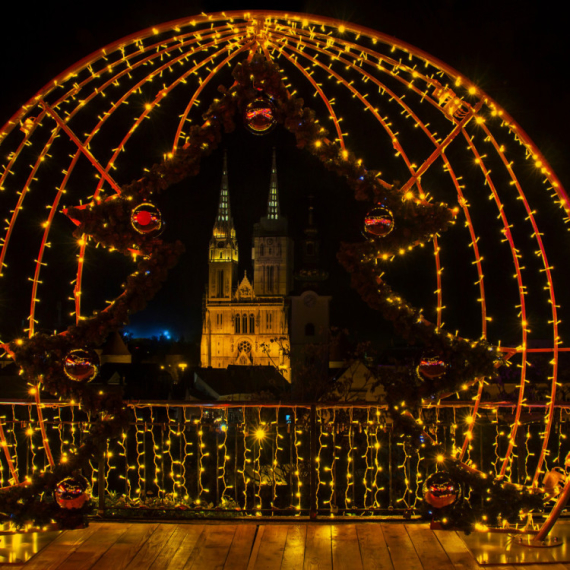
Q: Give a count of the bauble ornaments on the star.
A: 7